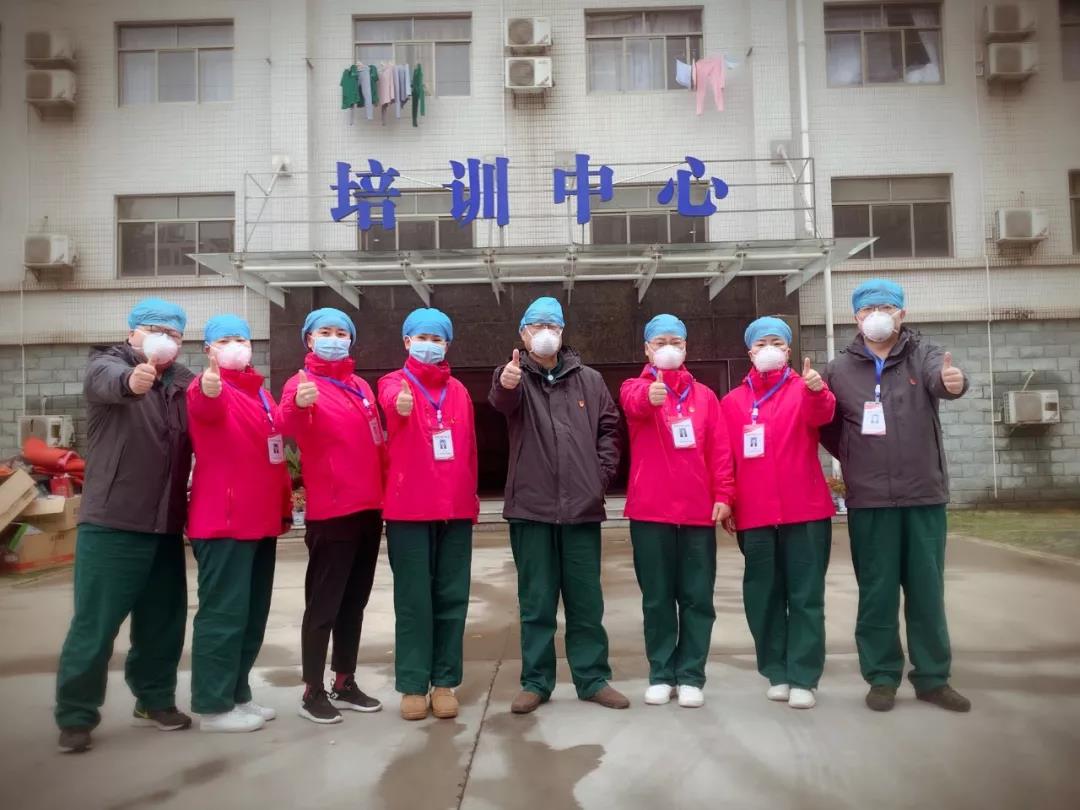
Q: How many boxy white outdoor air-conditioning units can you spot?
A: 10